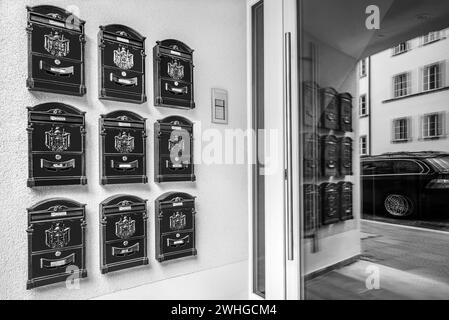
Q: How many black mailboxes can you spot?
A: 9